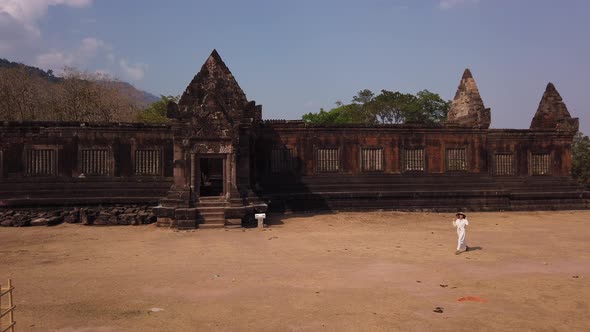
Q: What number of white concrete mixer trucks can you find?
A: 0